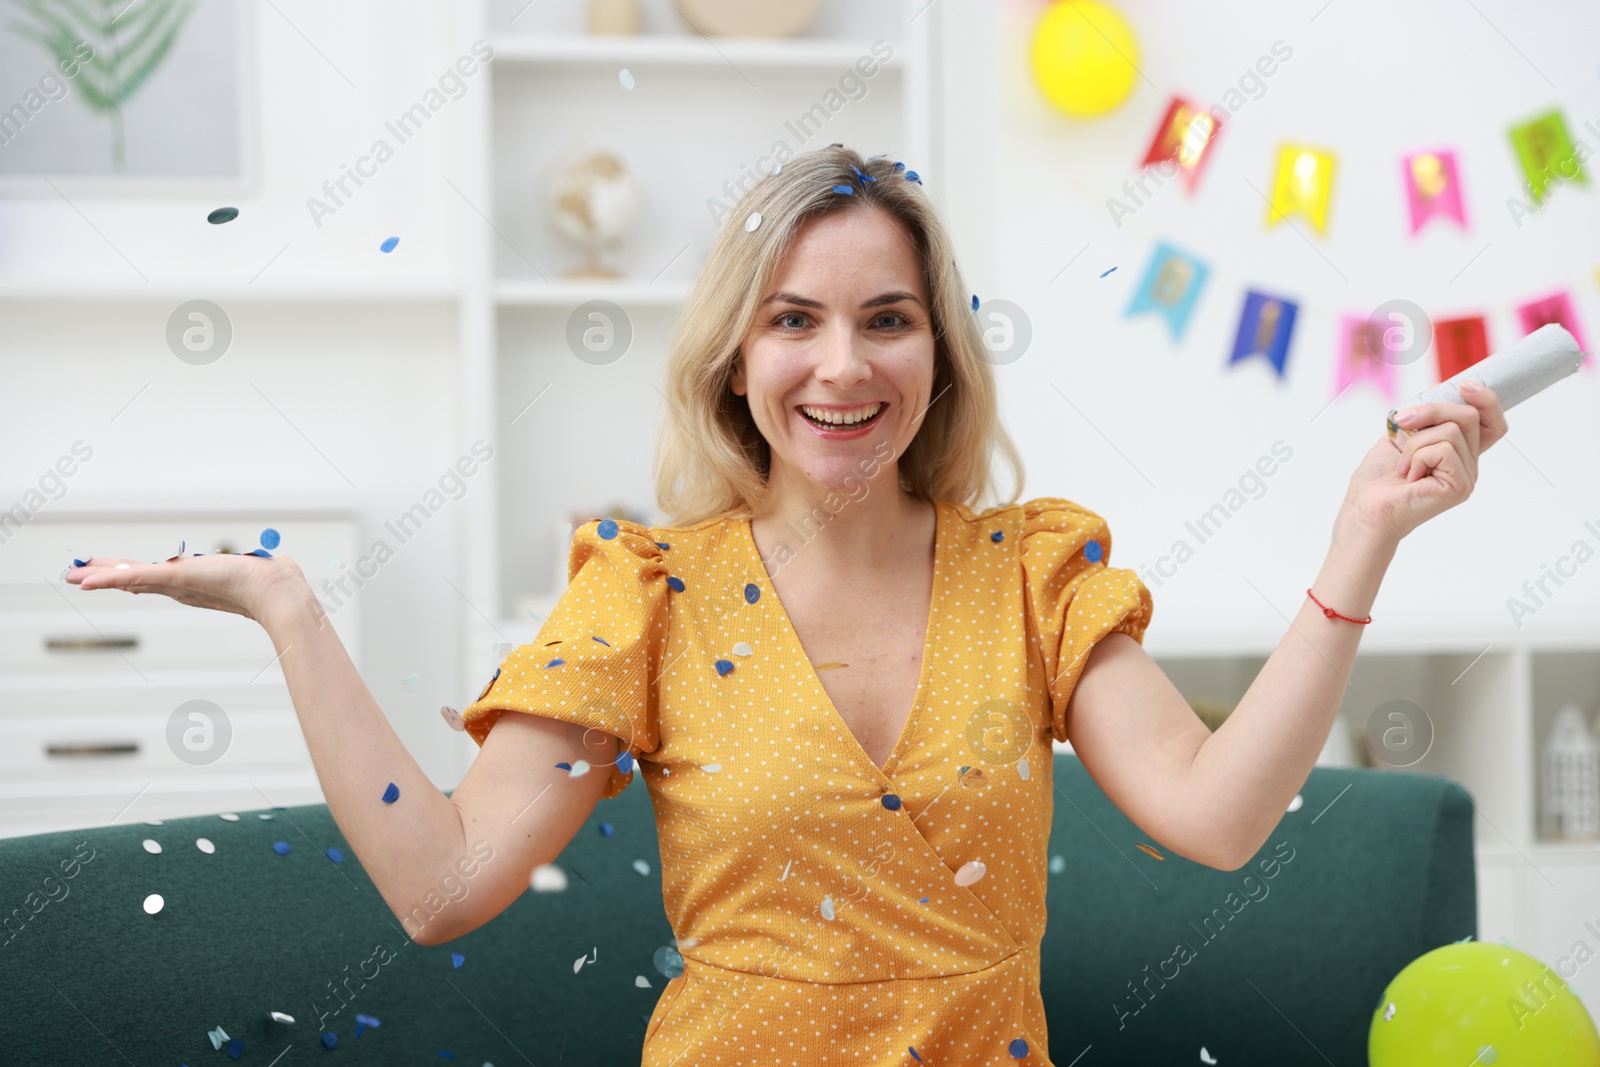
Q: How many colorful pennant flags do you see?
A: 9